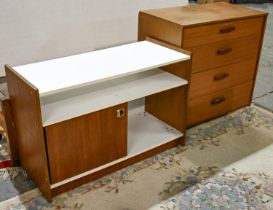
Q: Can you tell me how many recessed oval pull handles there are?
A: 4